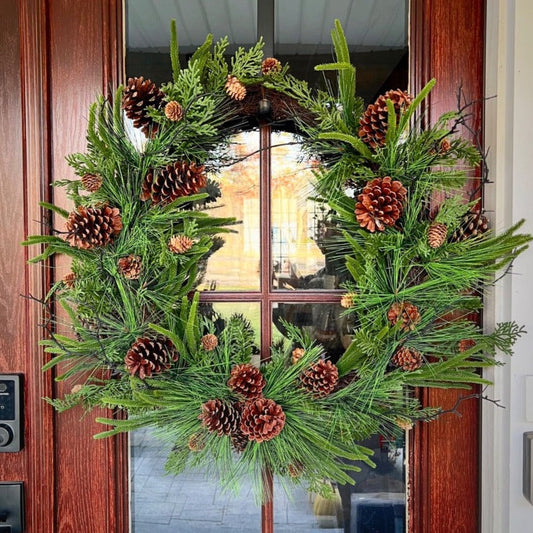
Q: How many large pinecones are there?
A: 11